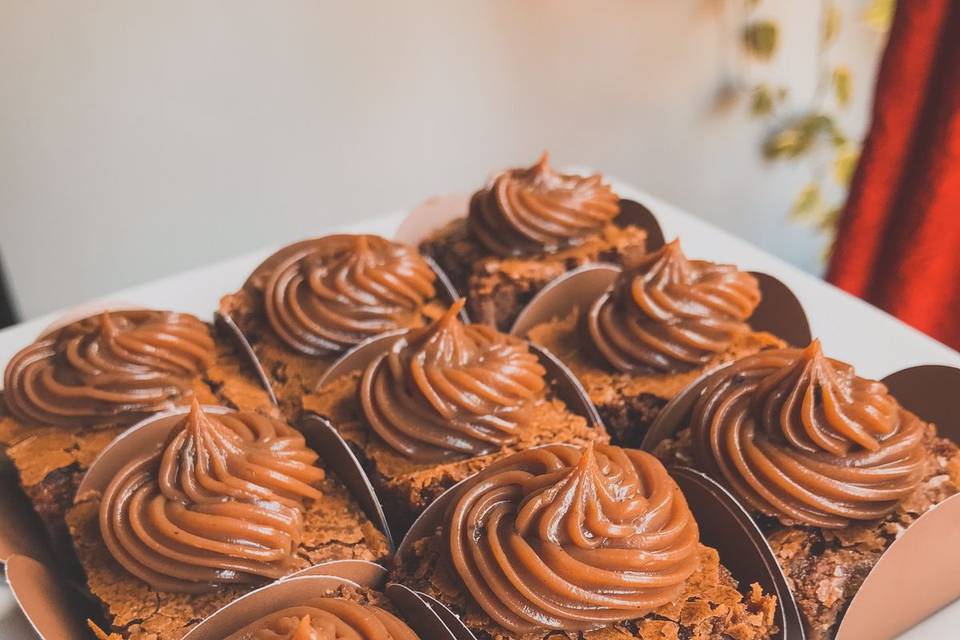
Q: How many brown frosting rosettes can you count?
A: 9